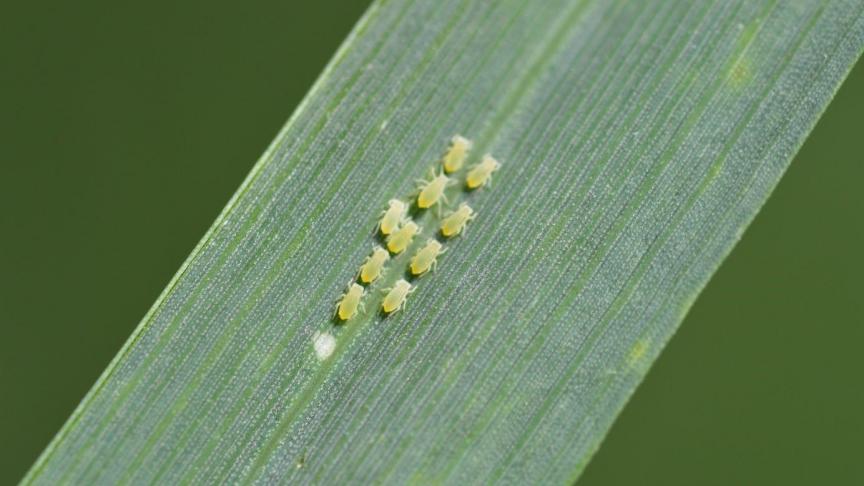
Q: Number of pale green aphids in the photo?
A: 10